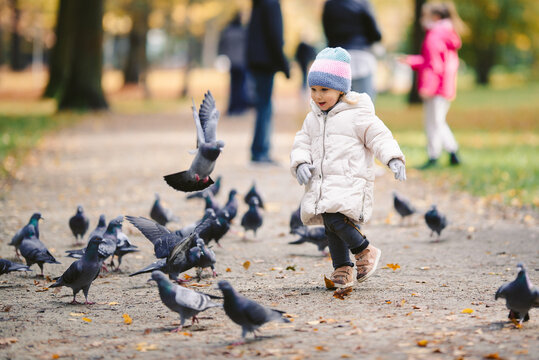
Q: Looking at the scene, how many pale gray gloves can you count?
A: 2